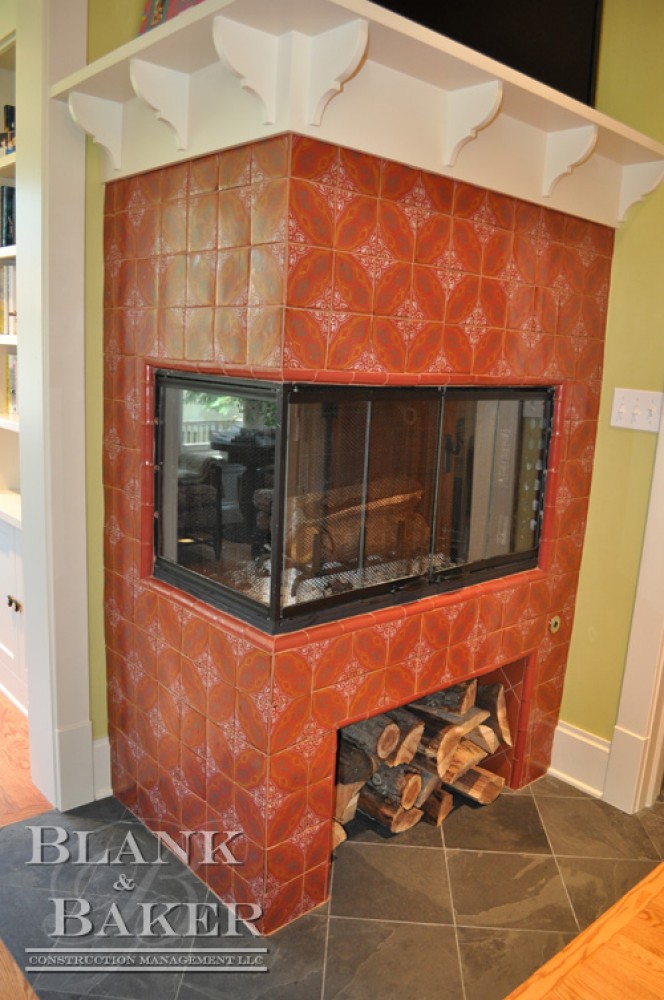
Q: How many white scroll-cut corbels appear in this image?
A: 7